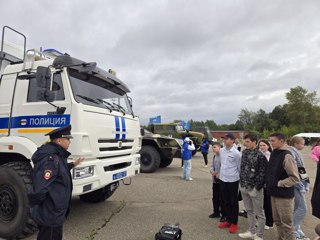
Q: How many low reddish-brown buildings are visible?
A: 1